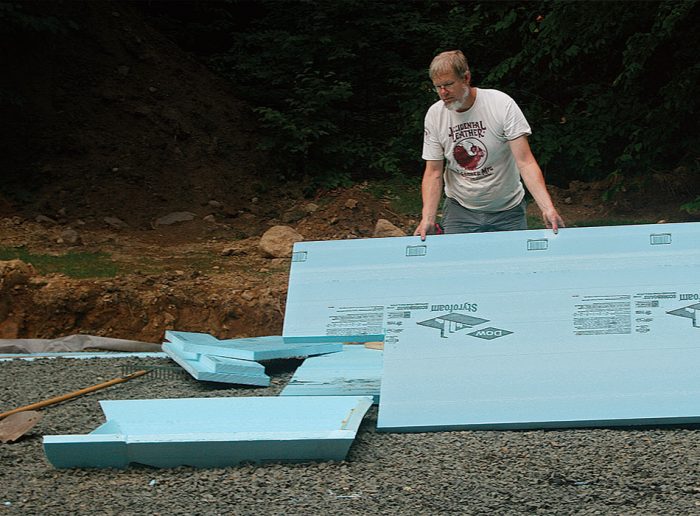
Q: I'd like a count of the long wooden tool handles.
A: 1